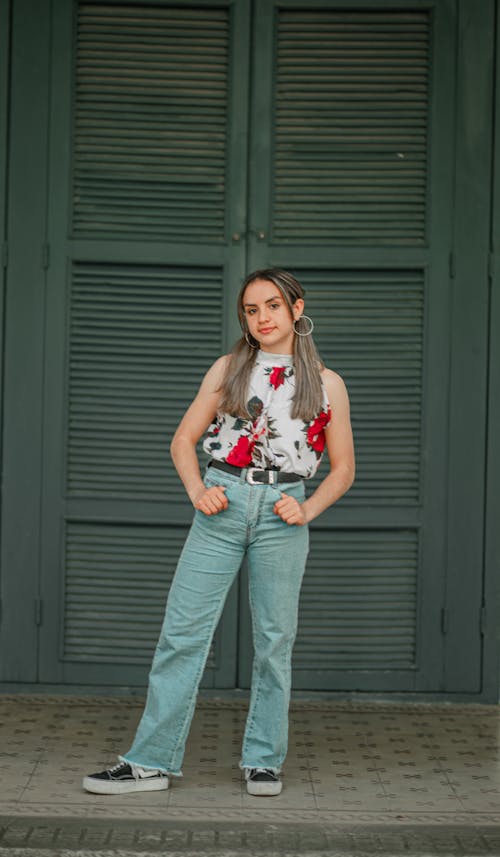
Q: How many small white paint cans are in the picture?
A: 0